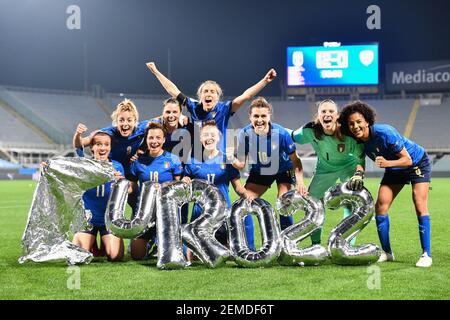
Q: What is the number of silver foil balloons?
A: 6